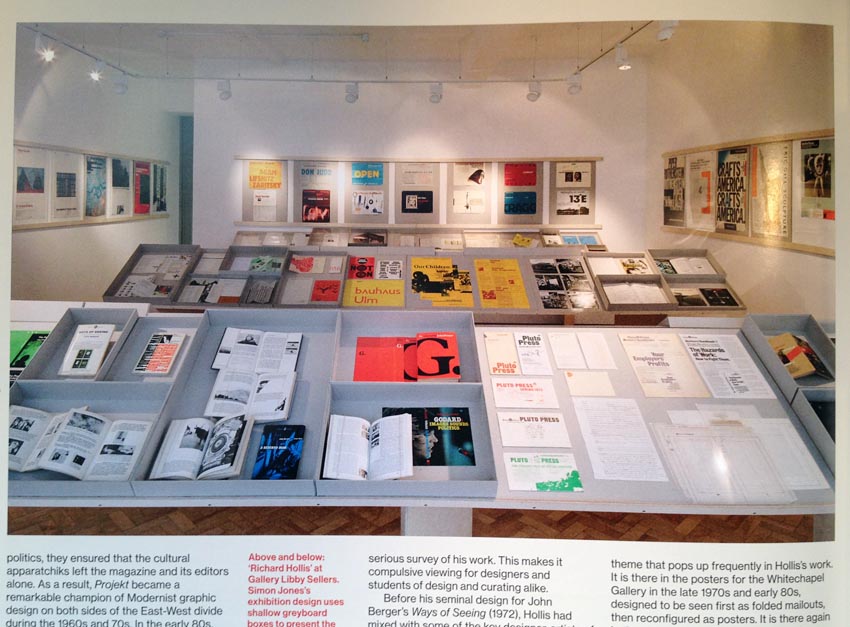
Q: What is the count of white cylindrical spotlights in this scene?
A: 10